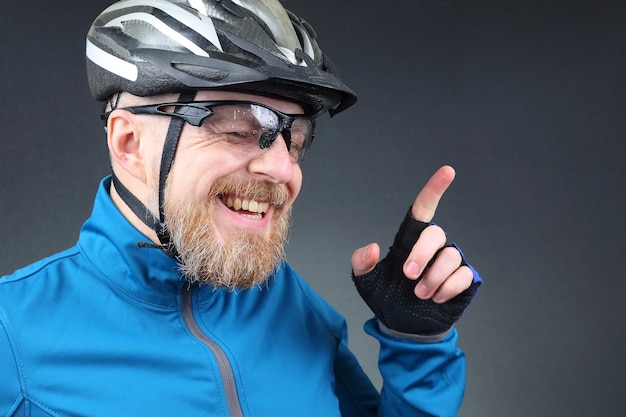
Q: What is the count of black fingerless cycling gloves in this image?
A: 1